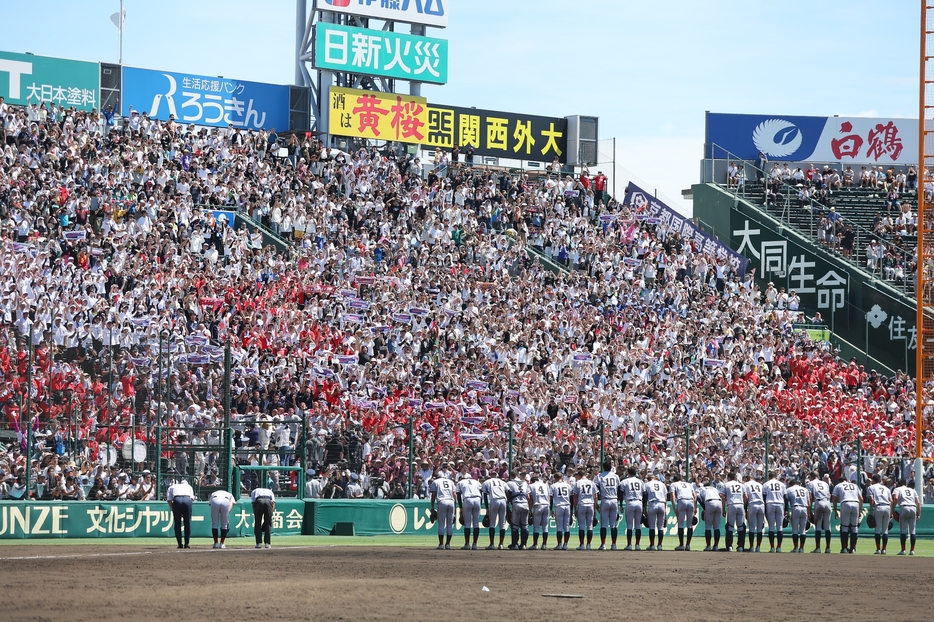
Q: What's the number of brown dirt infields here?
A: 1